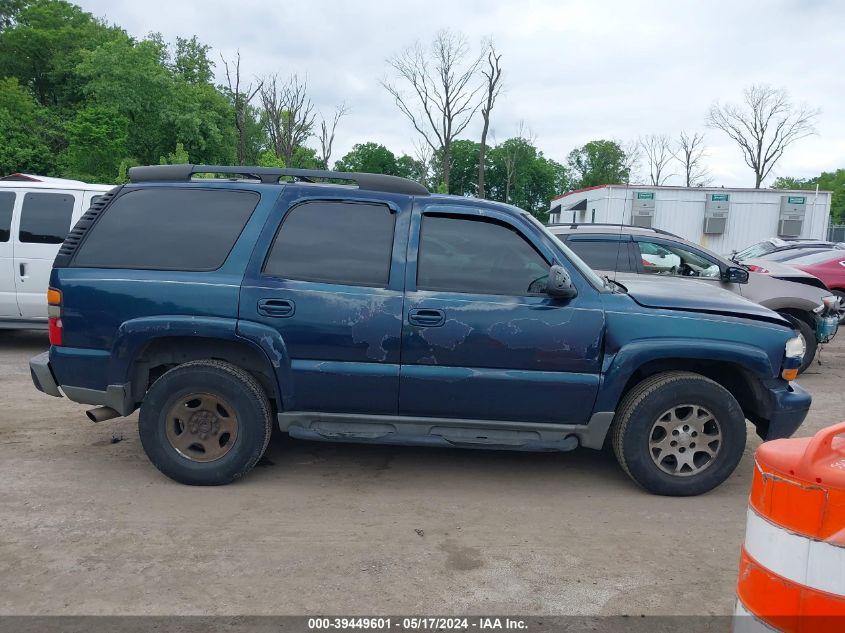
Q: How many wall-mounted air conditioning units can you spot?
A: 3